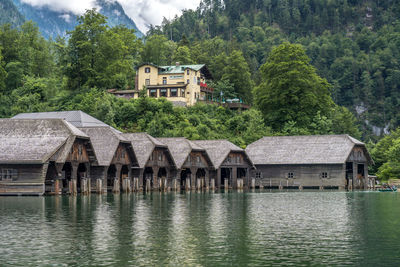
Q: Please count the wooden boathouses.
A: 6